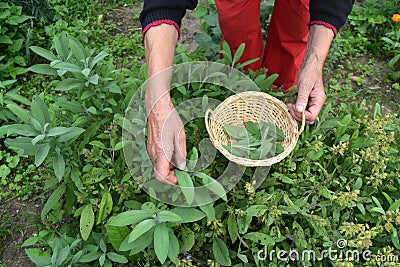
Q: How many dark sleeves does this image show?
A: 2